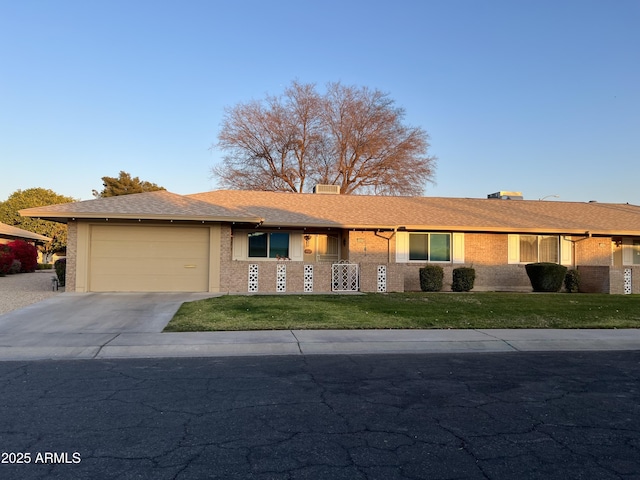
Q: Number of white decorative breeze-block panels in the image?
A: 5